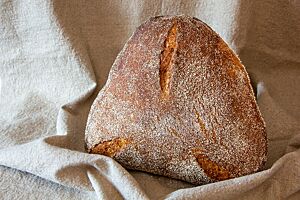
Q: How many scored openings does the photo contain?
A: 3